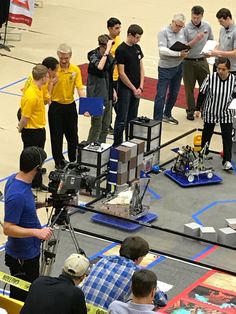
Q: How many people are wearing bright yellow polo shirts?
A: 4